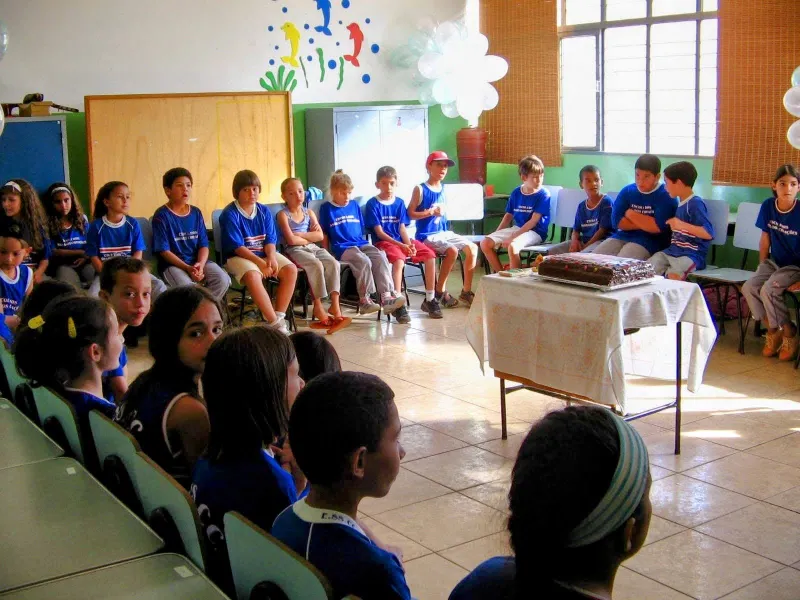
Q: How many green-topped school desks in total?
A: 3